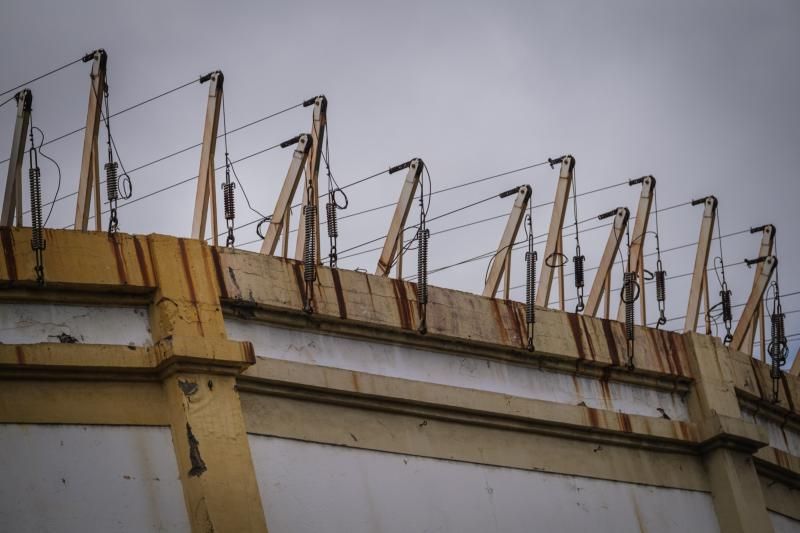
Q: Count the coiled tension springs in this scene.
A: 13